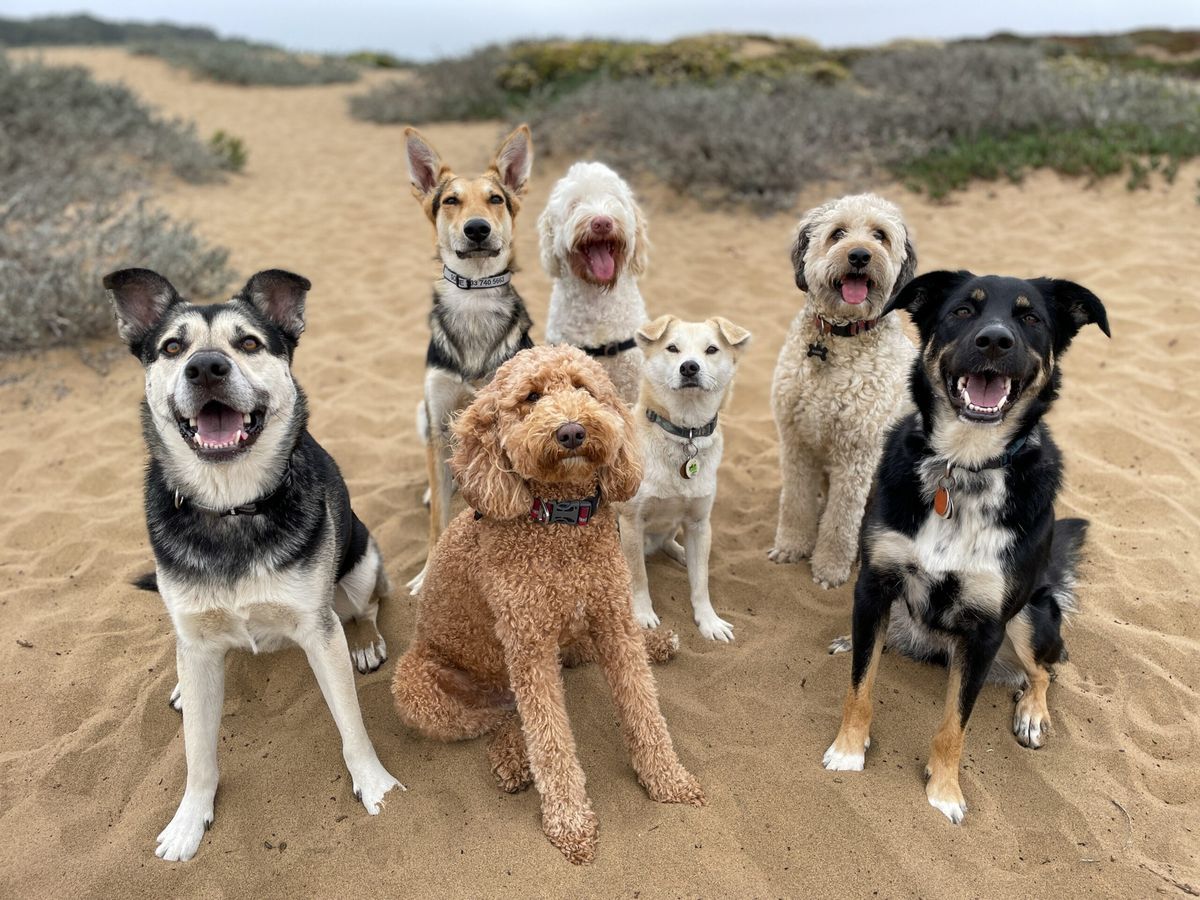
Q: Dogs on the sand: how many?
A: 7